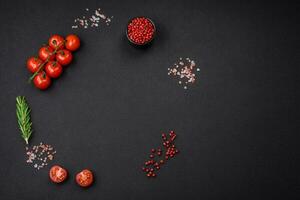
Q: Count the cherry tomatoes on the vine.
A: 7